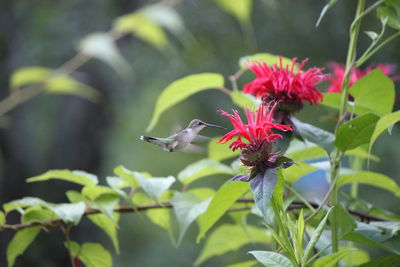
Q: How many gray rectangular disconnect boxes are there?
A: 0